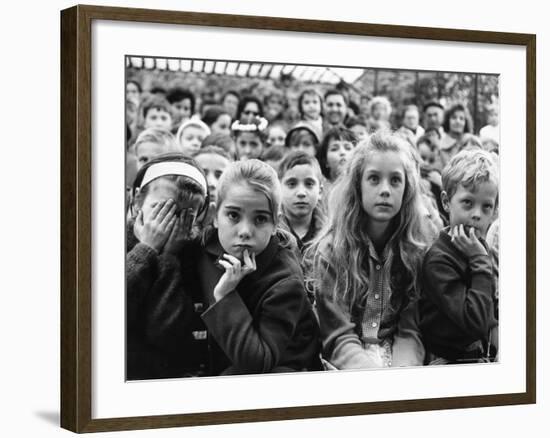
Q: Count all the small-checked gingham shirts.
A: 1